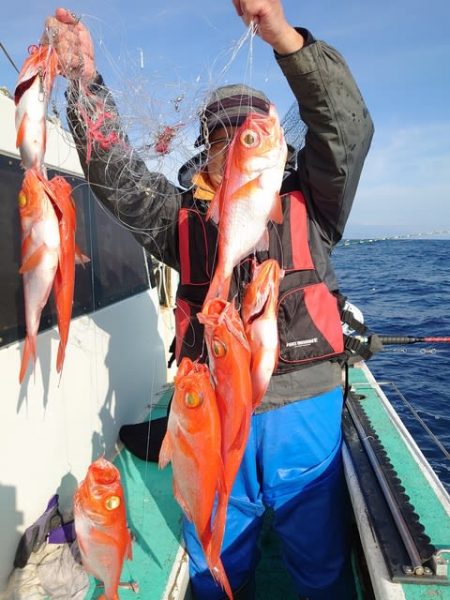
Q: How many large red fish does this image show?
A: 8